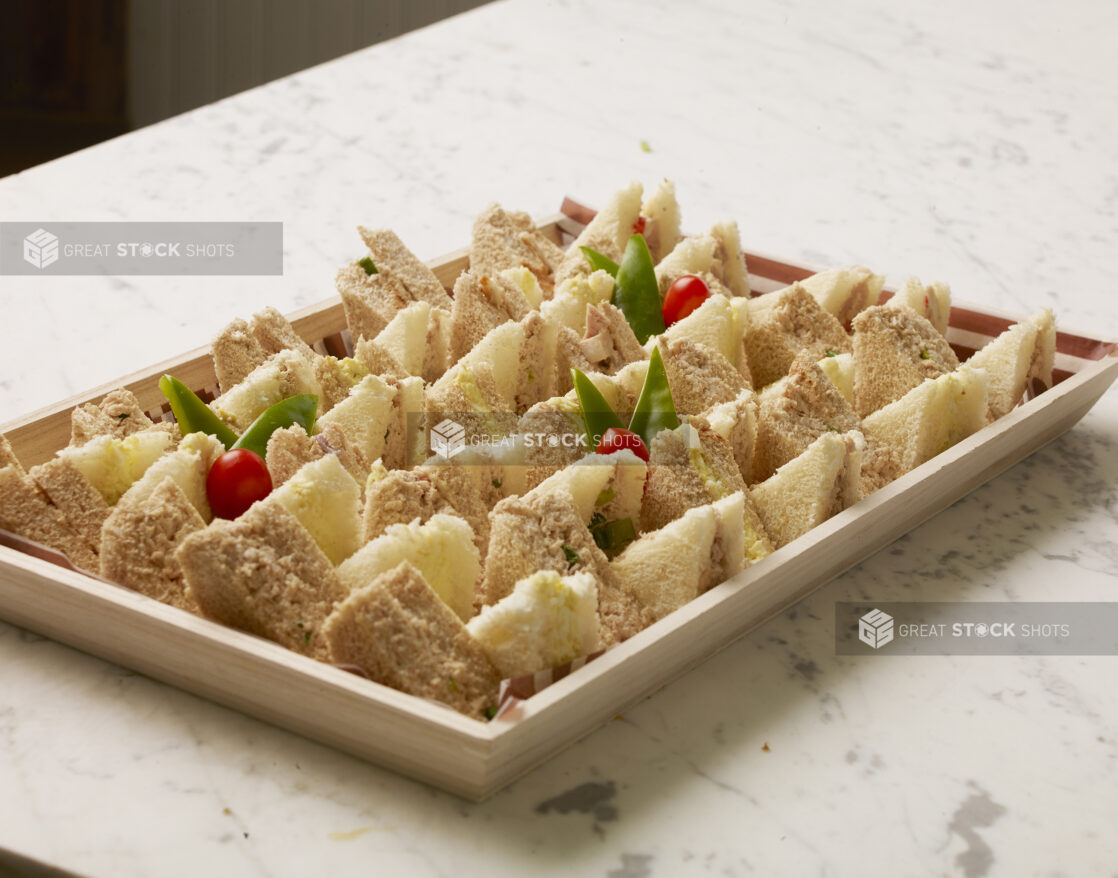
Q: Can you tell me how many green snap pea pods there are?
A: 6